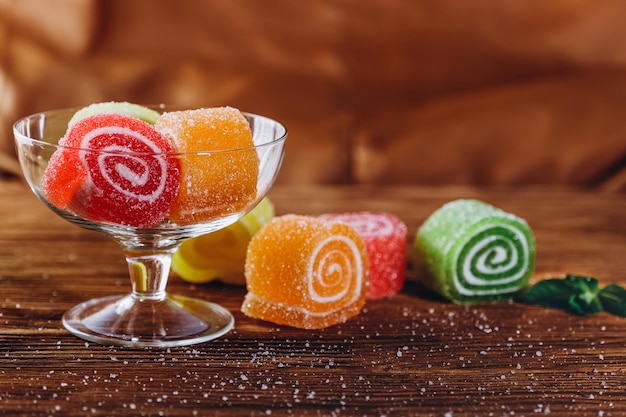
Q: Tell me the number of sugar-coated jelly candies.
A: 7